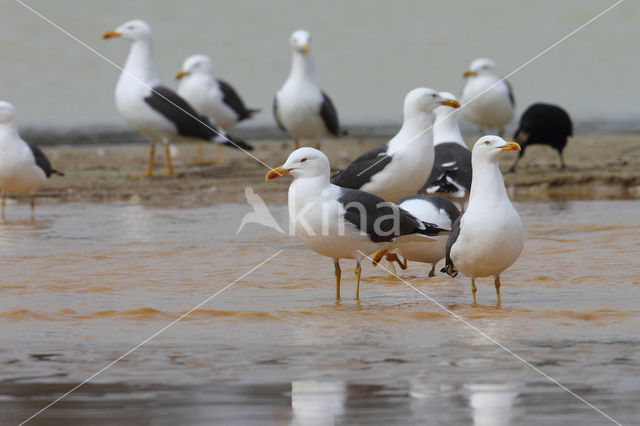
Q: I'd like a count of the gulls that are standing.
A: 10